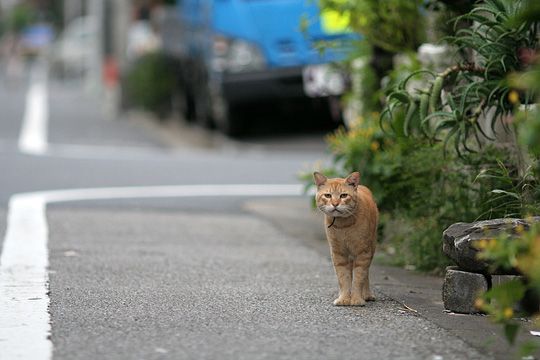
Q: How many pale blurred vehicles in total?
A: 1